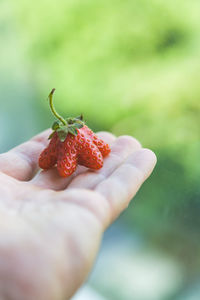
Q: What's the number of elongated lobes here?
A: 4